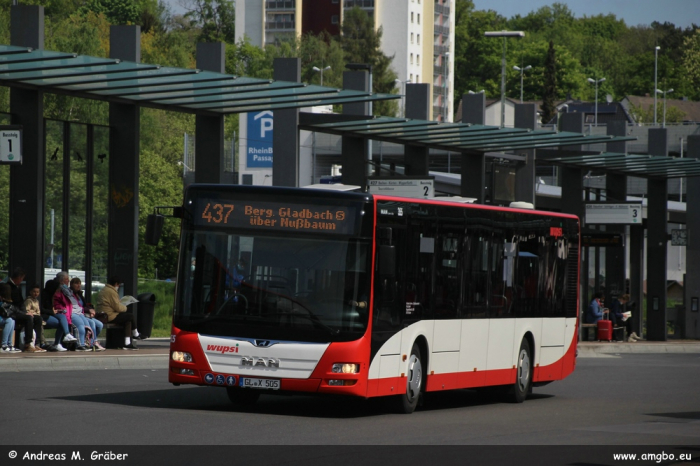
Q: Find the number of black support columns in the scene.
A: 12